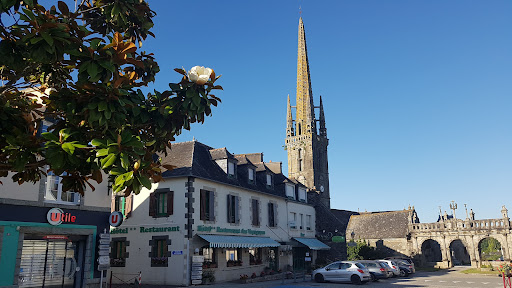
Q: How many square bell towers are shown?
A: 1